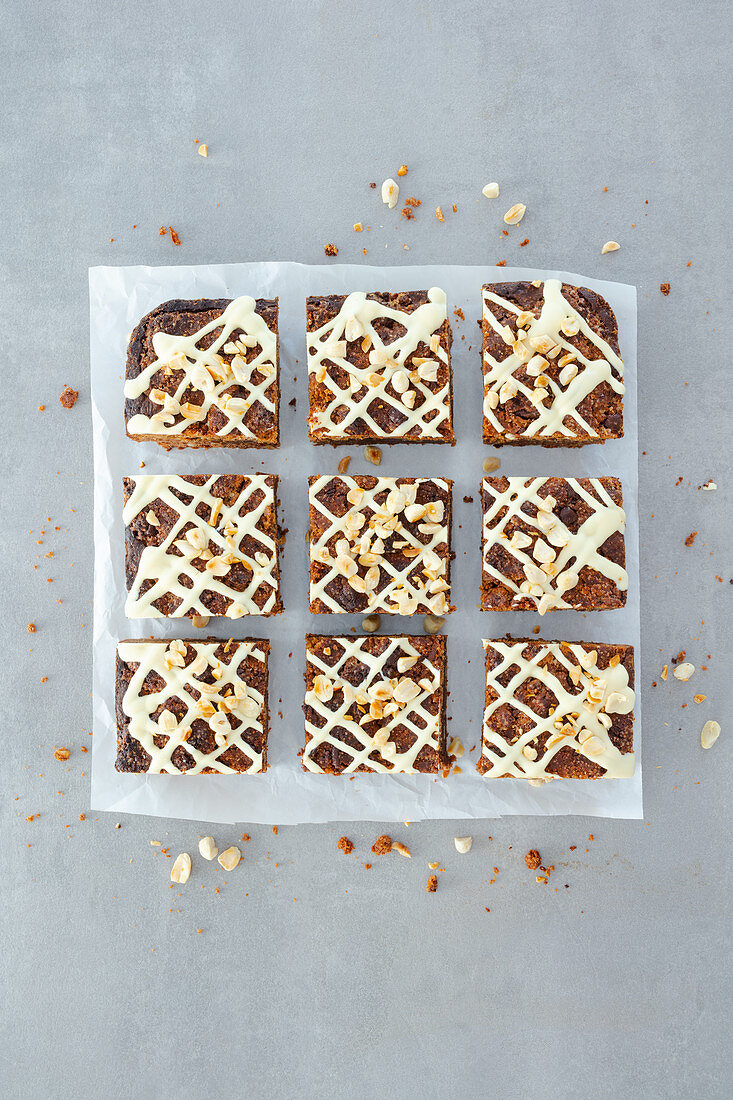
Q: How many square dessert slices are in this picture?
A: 9